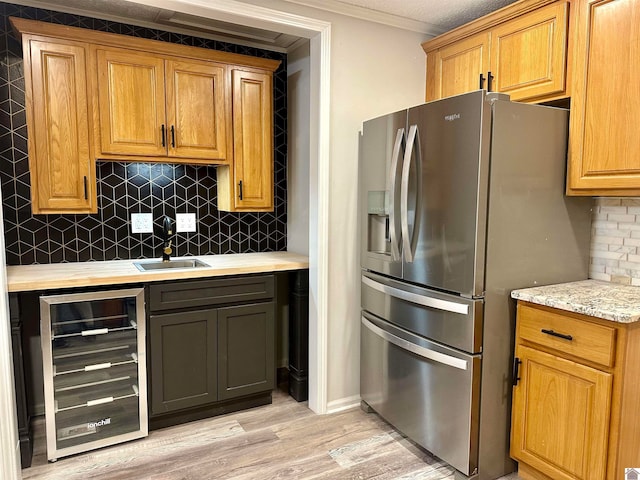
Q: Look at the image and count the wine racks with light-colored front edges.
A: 3